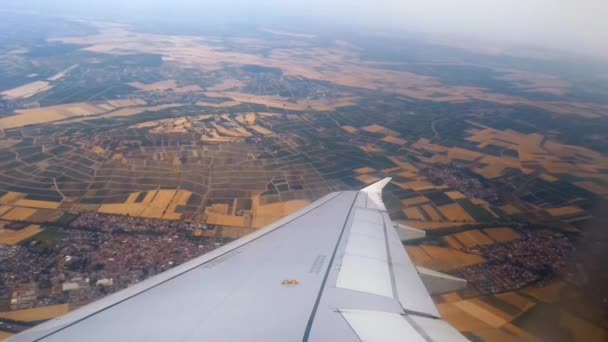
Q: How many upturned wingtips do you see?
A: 1